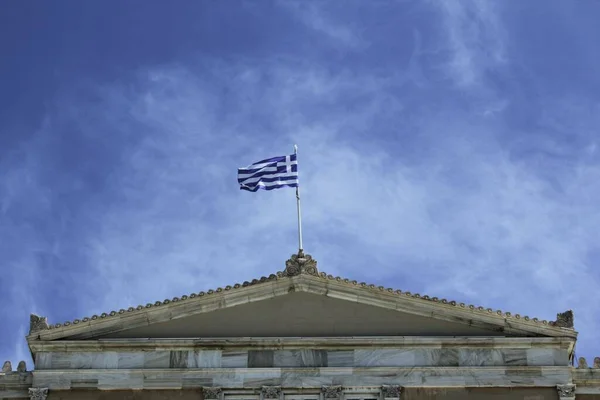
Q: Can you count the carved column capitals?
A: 6